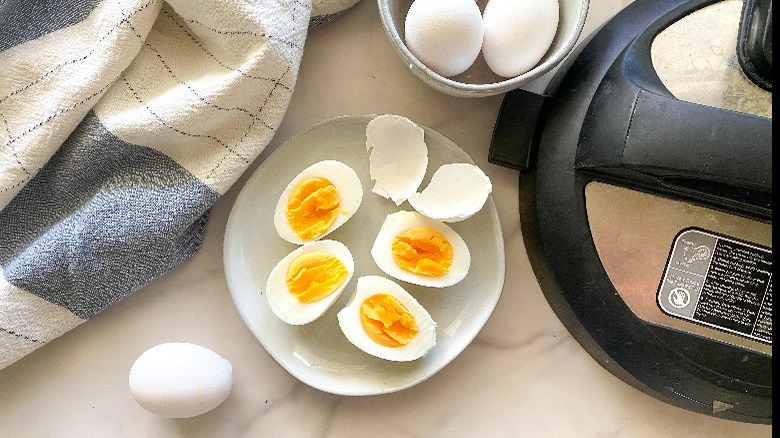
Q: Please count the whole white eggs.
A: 3